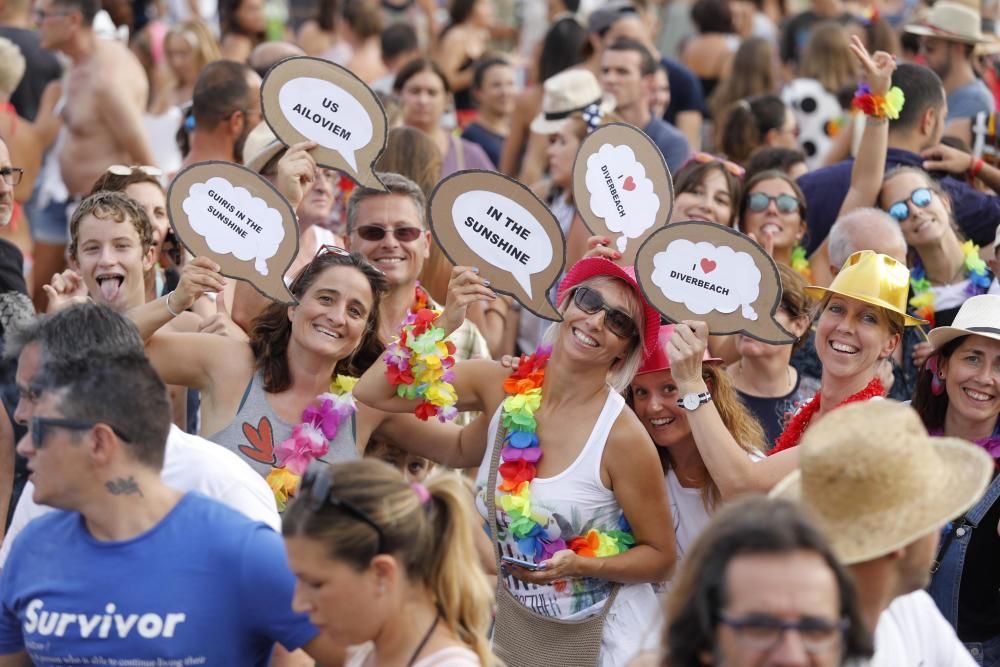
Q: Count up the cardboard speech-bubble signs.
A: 5